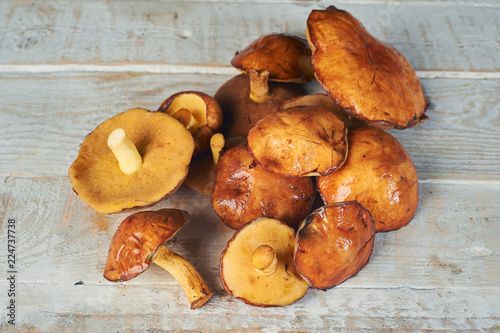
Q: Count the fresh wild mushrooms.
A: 13